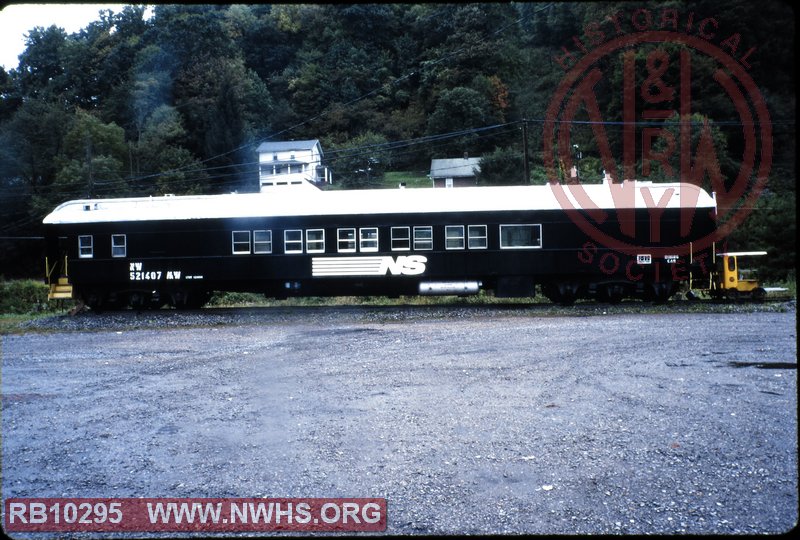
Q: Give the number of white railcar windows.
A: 13